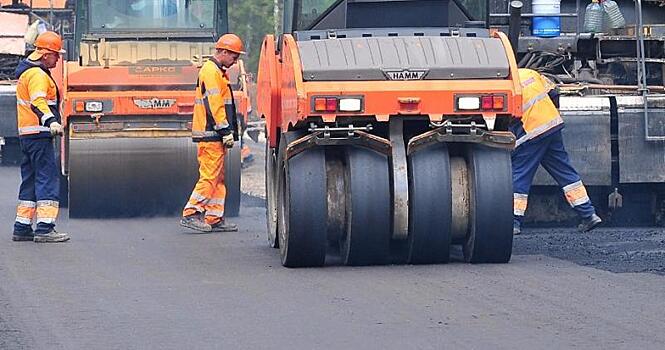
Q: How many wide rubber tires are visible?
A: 4